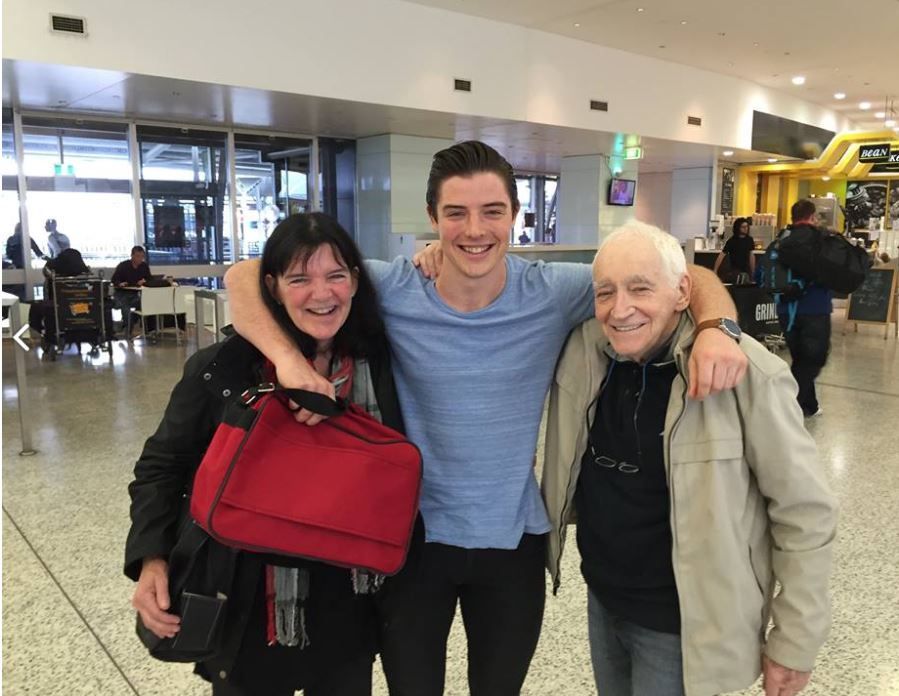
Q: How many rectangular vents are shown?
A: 4